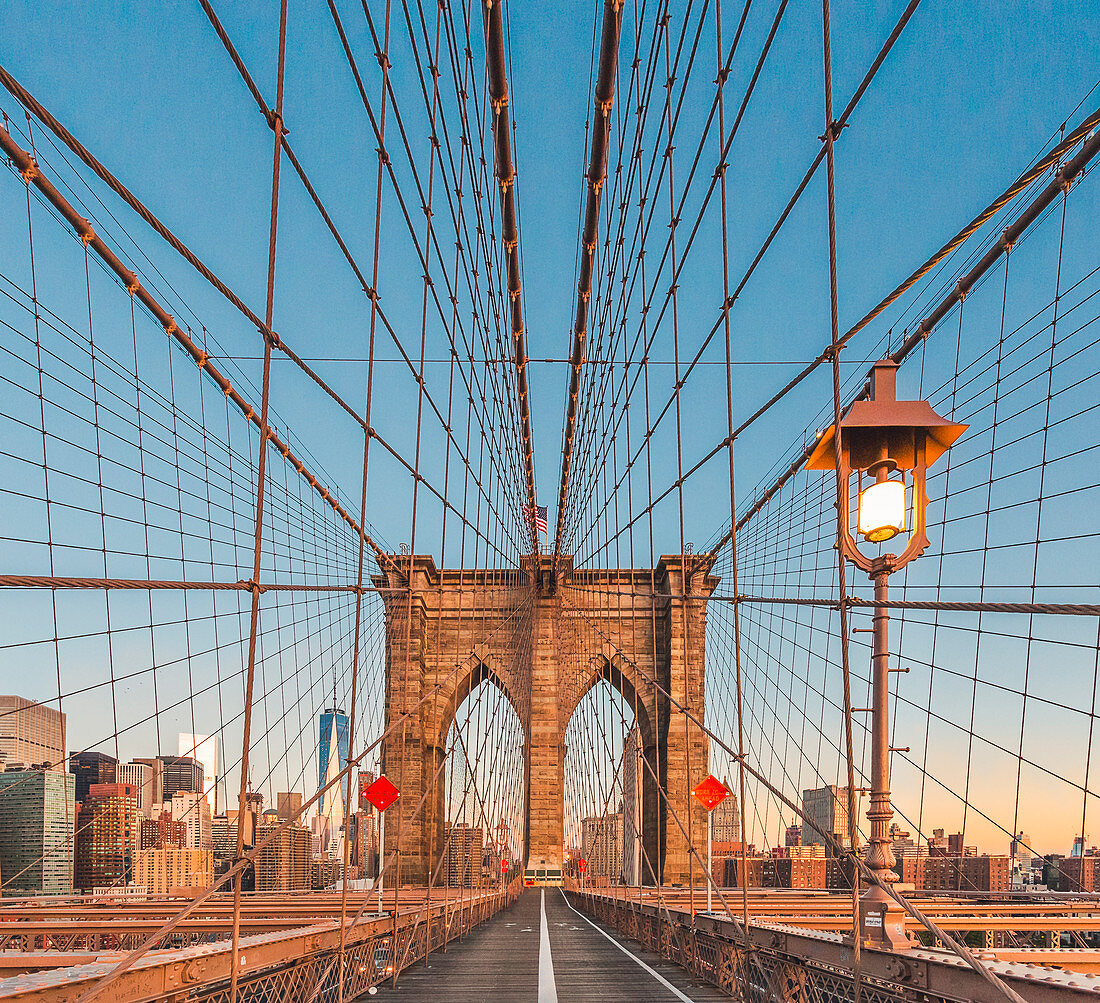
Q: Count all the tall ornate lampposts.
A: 1